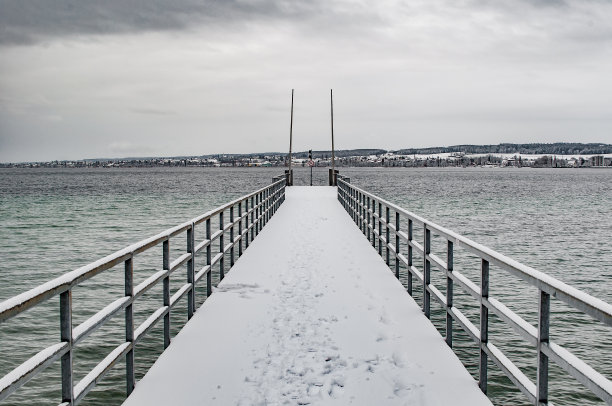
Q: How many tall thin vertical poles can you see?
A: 2